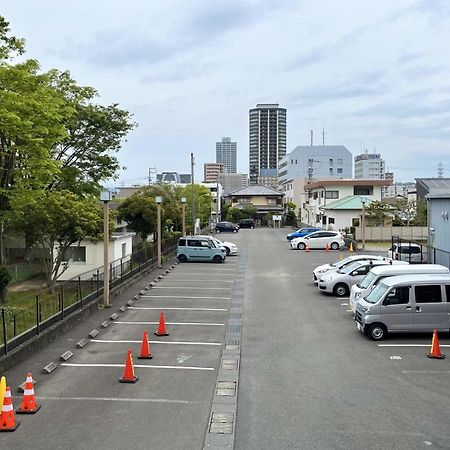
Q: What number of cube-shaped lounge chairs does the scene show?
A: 0